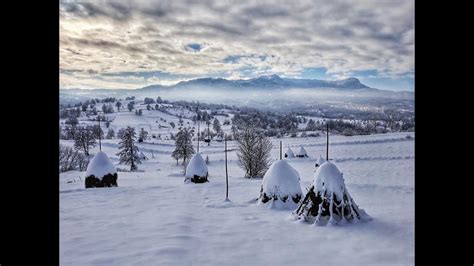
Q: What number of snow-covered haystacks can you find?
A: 7